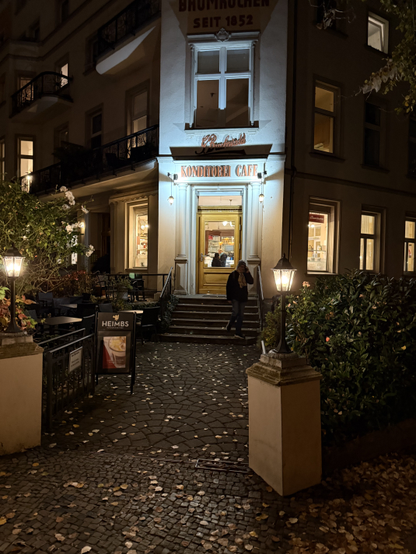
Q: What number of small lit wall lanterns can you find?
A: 2